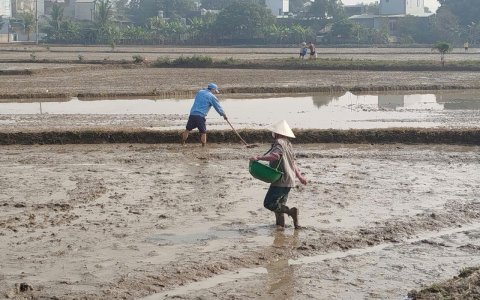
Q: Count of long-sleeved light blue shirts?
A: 1